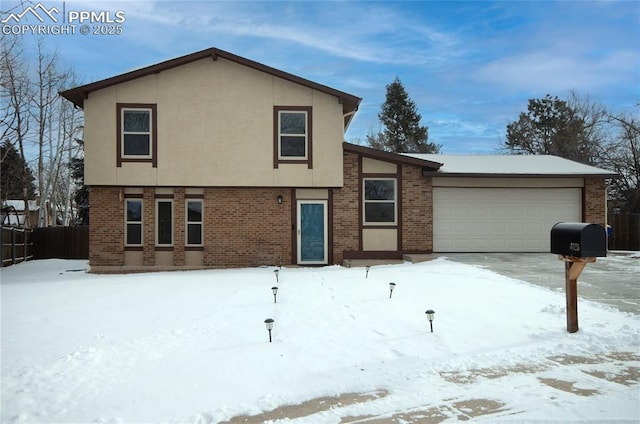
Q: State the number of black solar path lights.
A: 6